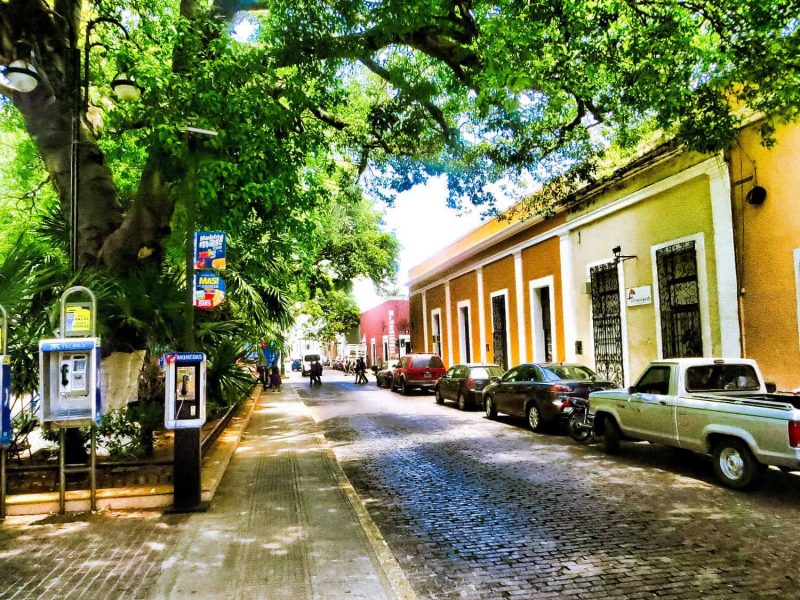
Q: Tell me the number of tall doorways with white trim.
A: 6